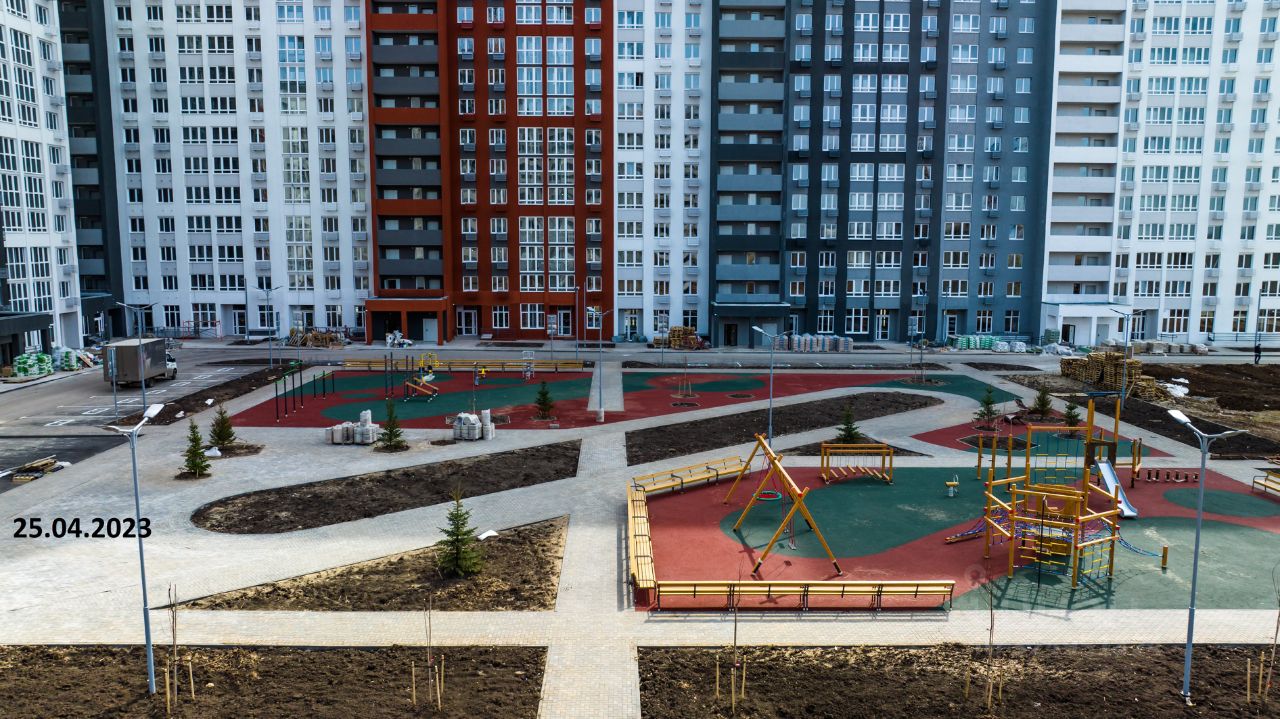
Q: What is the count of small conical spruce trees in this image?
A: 9